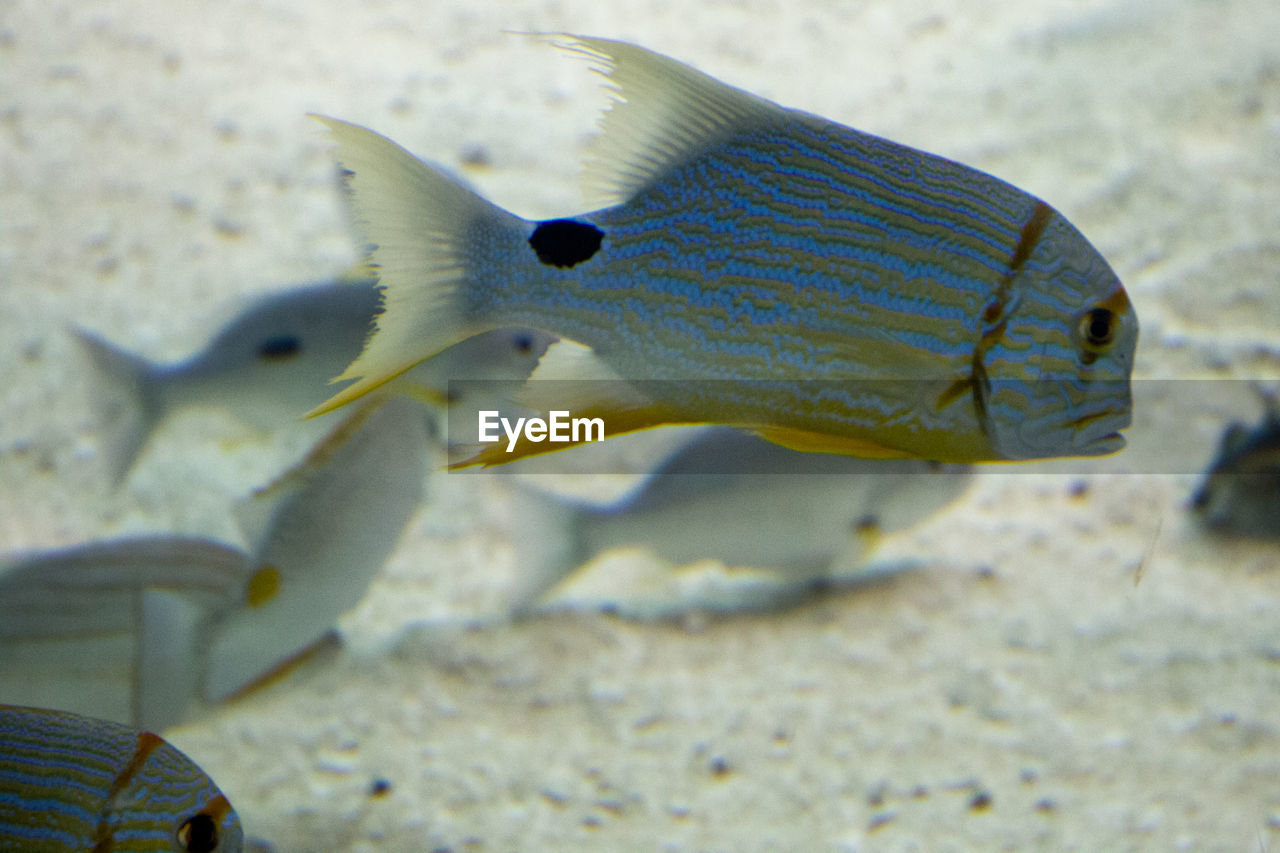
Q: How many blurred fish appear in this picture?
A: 5